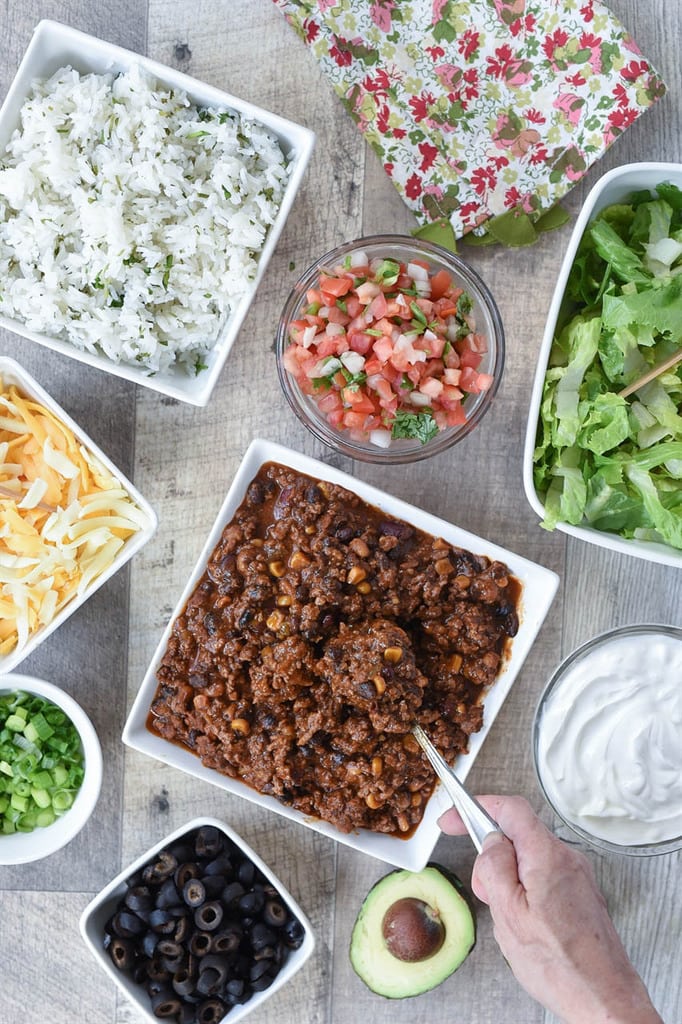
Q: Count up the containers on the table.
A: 8